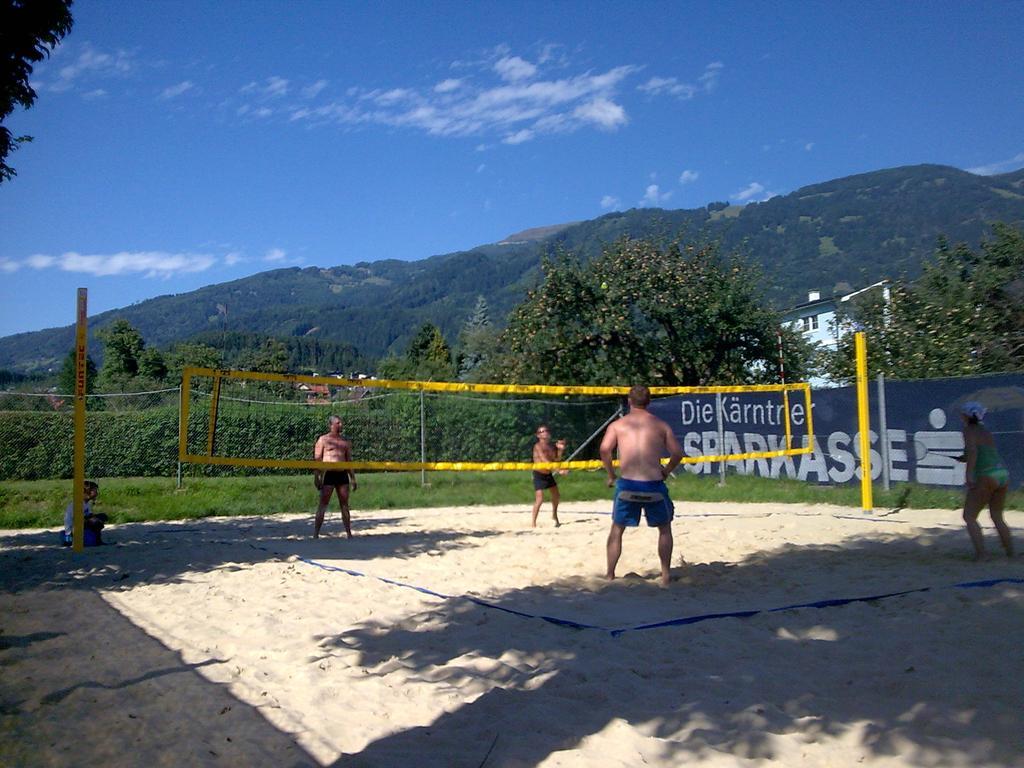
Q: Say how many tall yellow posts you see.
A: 2